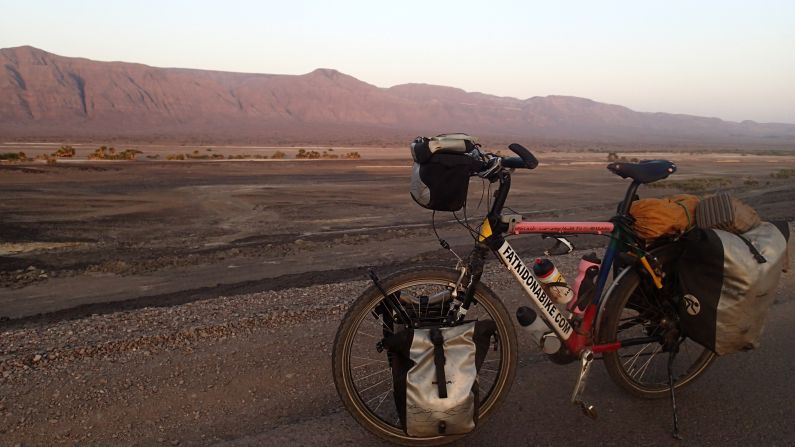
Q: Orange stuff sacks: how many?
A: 1